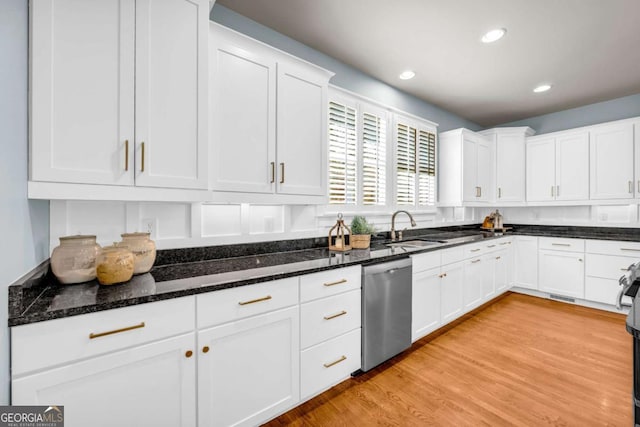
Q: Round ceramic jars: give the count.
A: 3